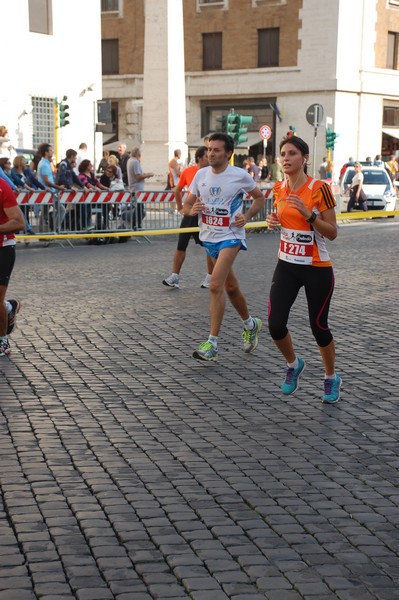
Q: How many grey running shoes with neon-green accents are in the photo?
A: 2